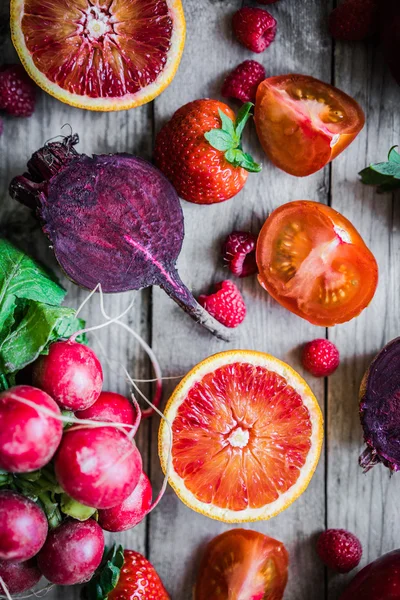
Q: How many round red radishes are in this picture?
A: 8